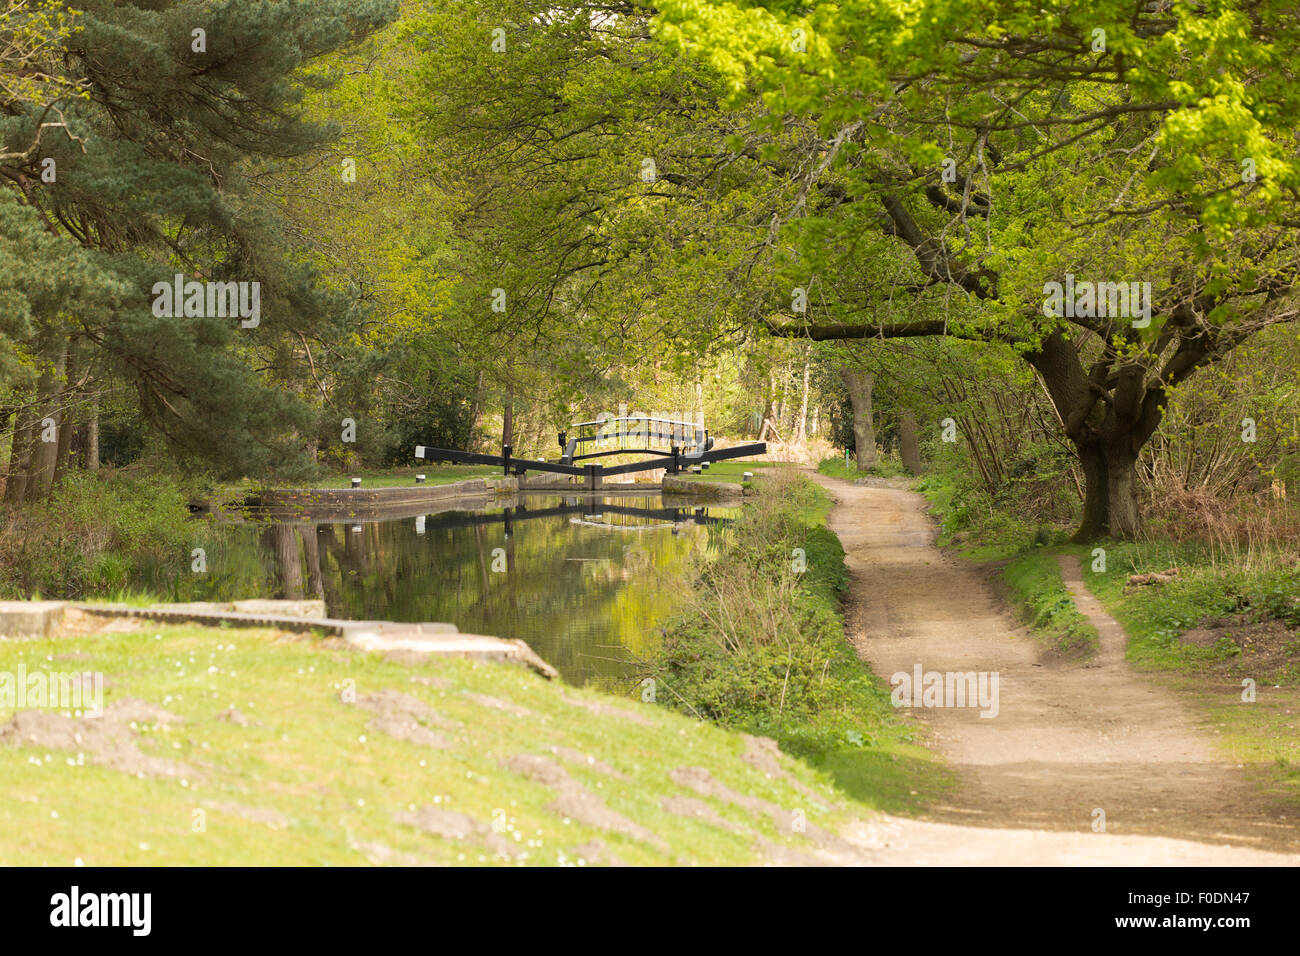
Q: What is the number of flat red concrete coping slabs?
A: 0